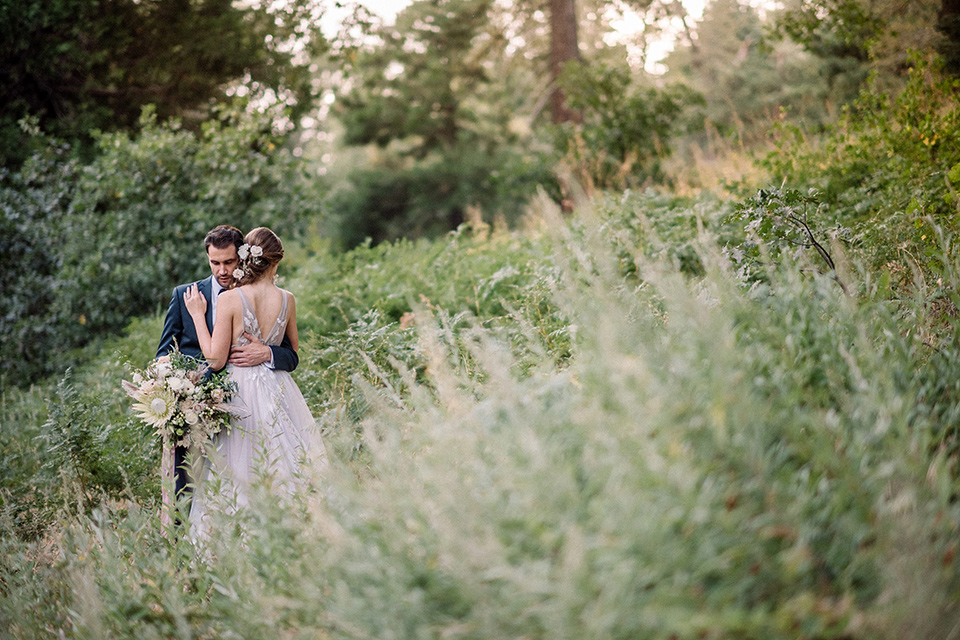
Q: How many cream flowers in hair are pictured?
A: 3